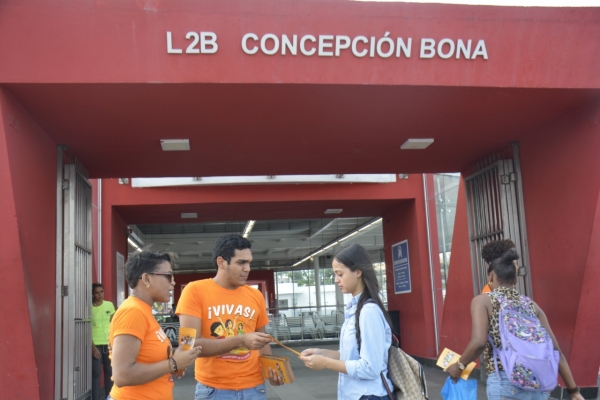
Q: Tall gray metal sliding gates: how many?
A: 2